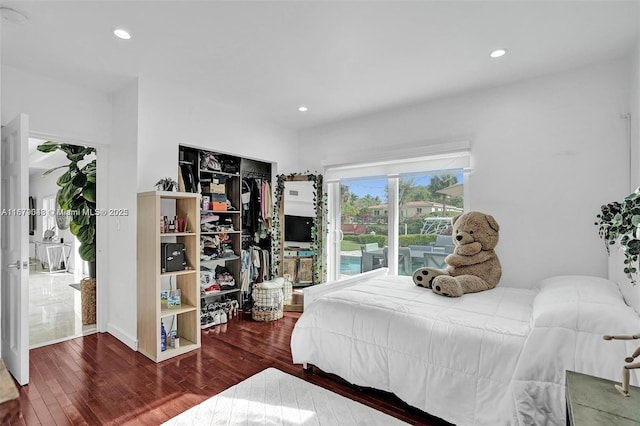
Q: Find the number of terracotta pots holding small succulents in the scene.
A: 0